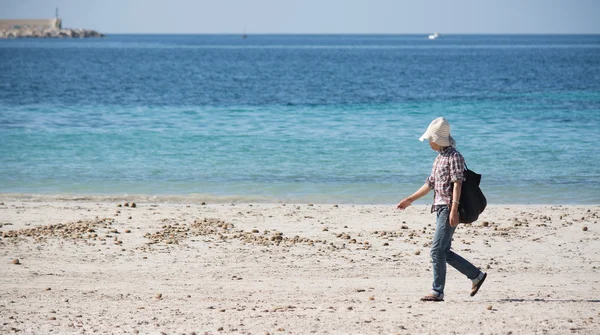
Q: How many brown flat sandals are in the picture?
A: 2